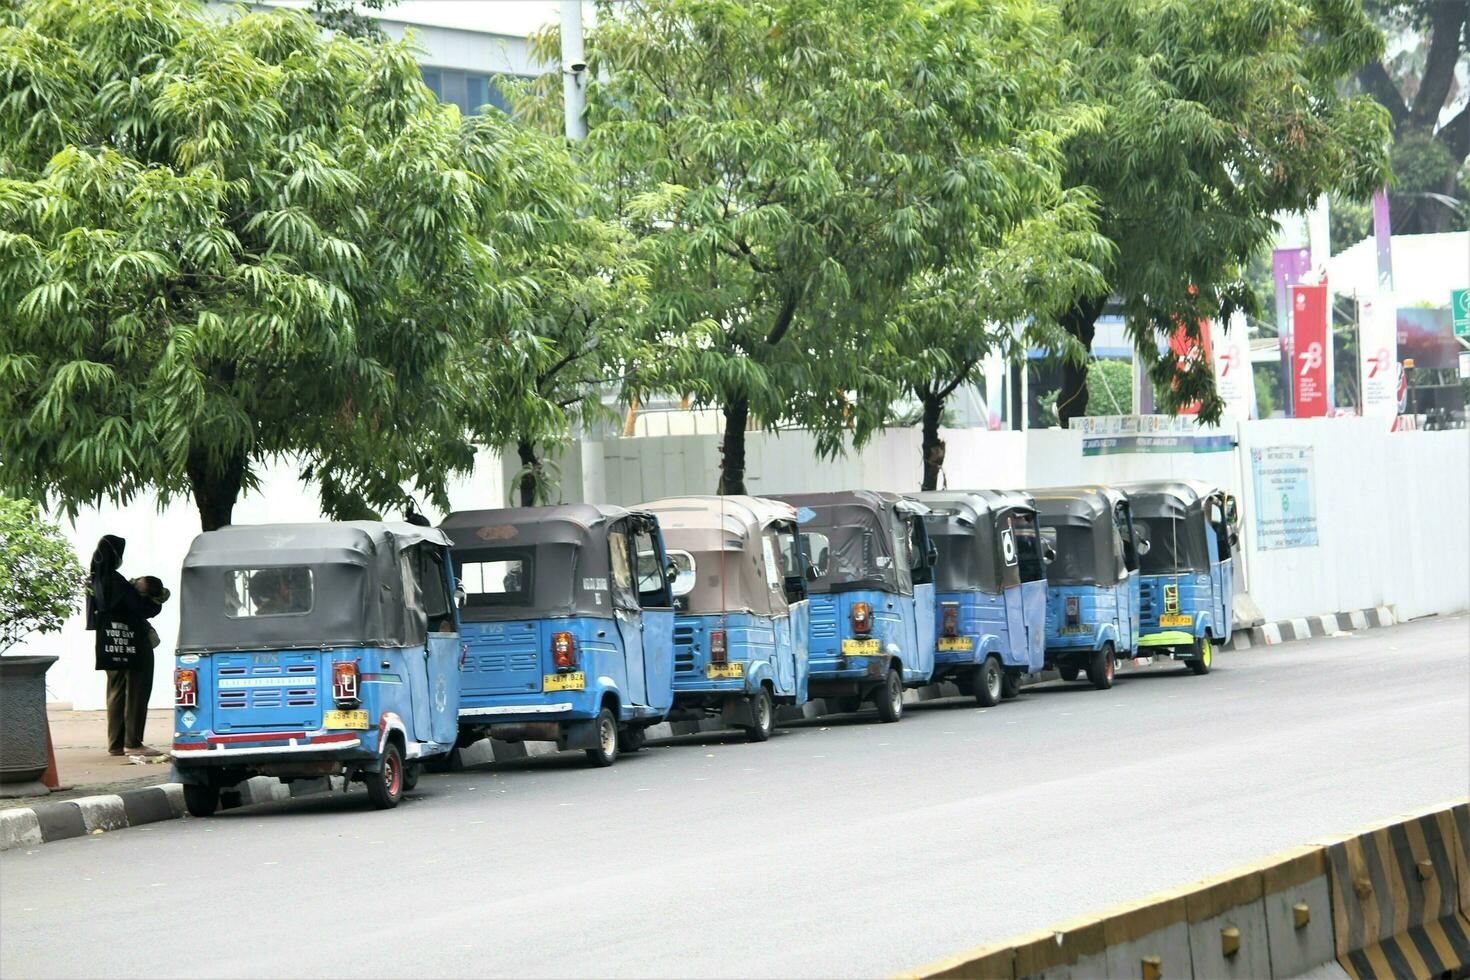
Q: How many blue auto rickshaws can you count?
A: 7